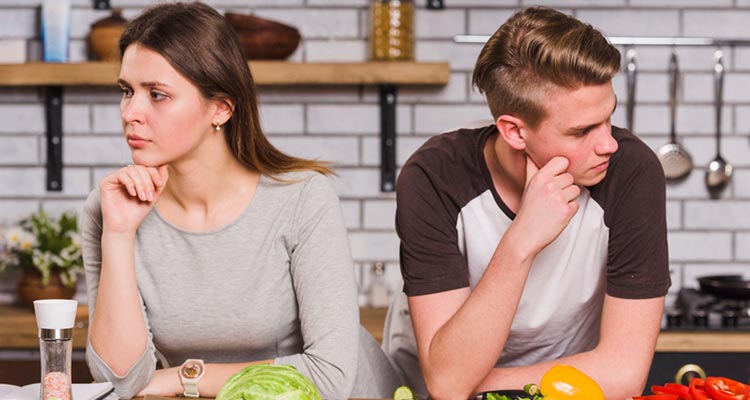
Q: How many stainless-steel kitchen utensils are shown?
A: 3